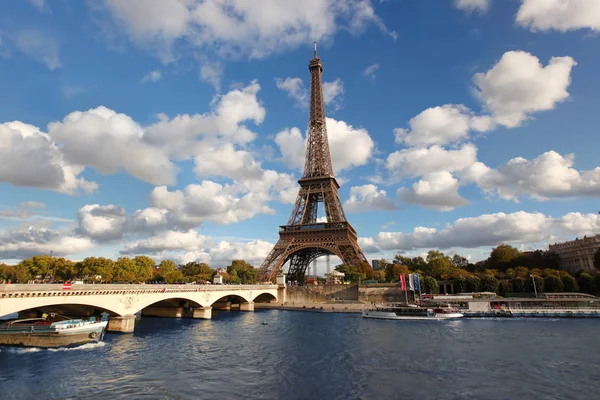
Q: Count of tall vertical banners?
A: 3